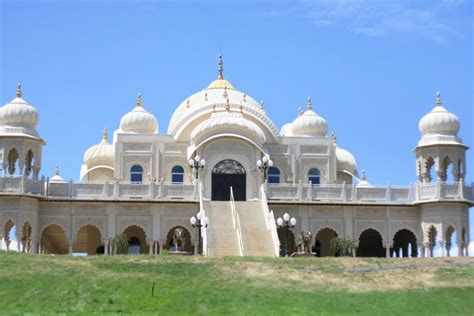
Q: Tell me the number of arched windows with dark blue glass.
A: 4